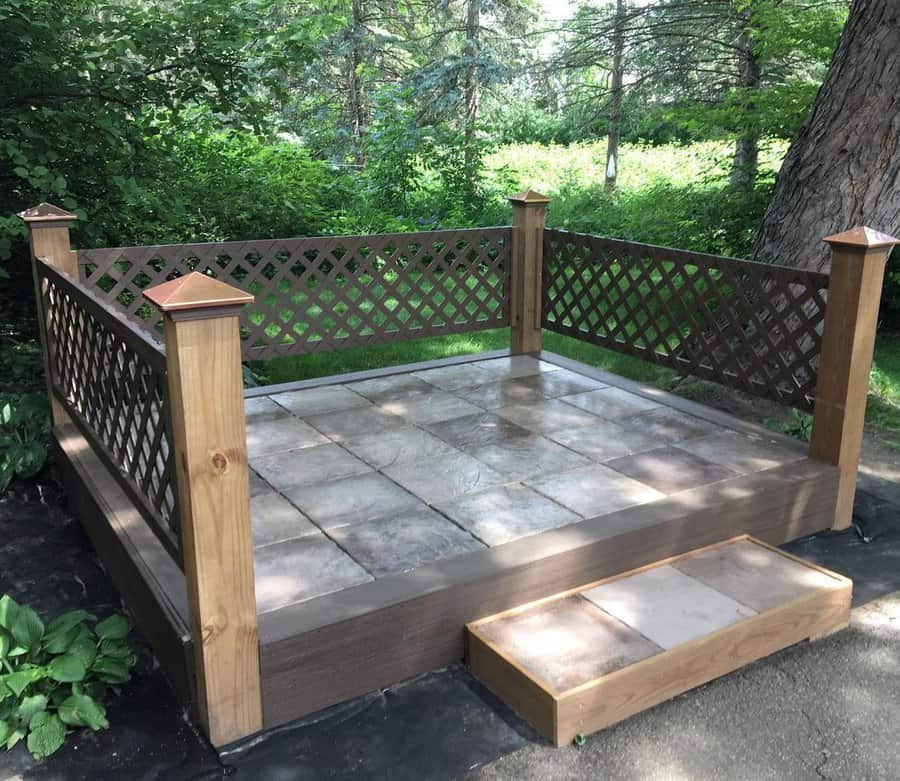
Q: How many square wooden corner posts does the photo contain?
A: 4